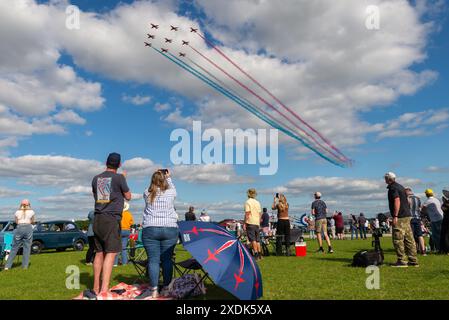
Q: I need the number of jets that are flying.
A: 9